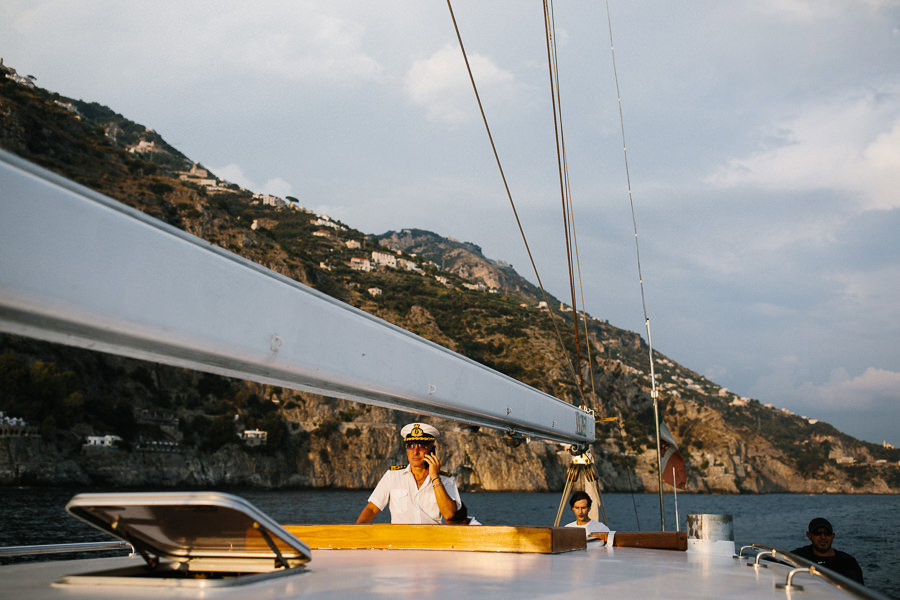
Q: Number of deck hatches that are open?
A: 1